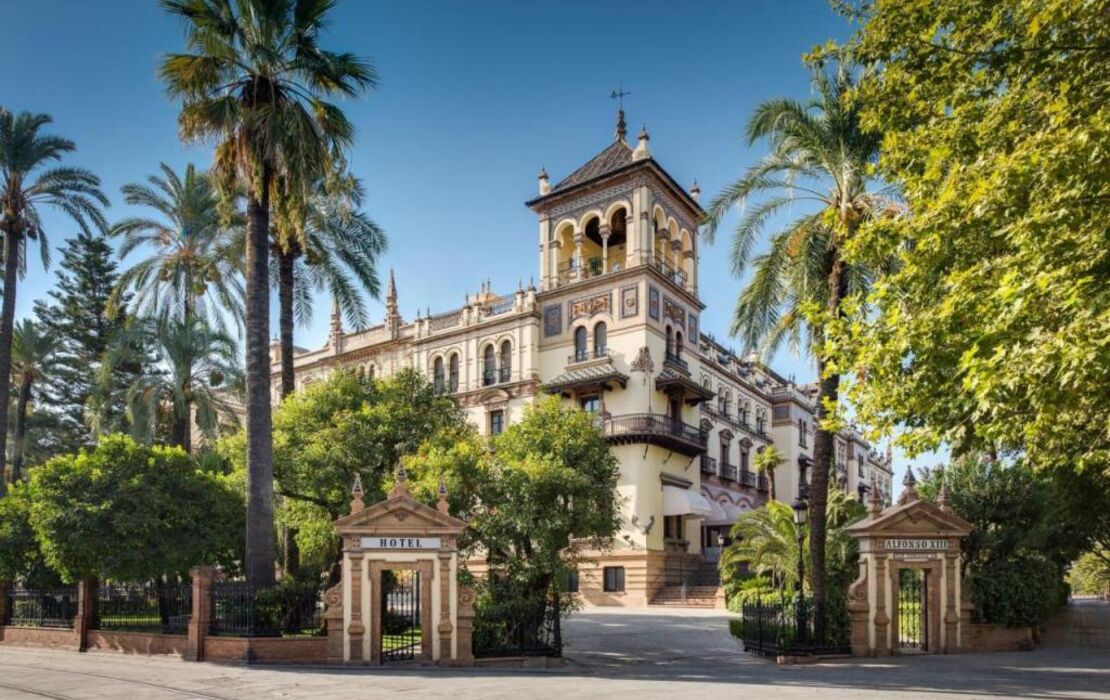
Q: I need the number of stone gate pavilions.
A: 2